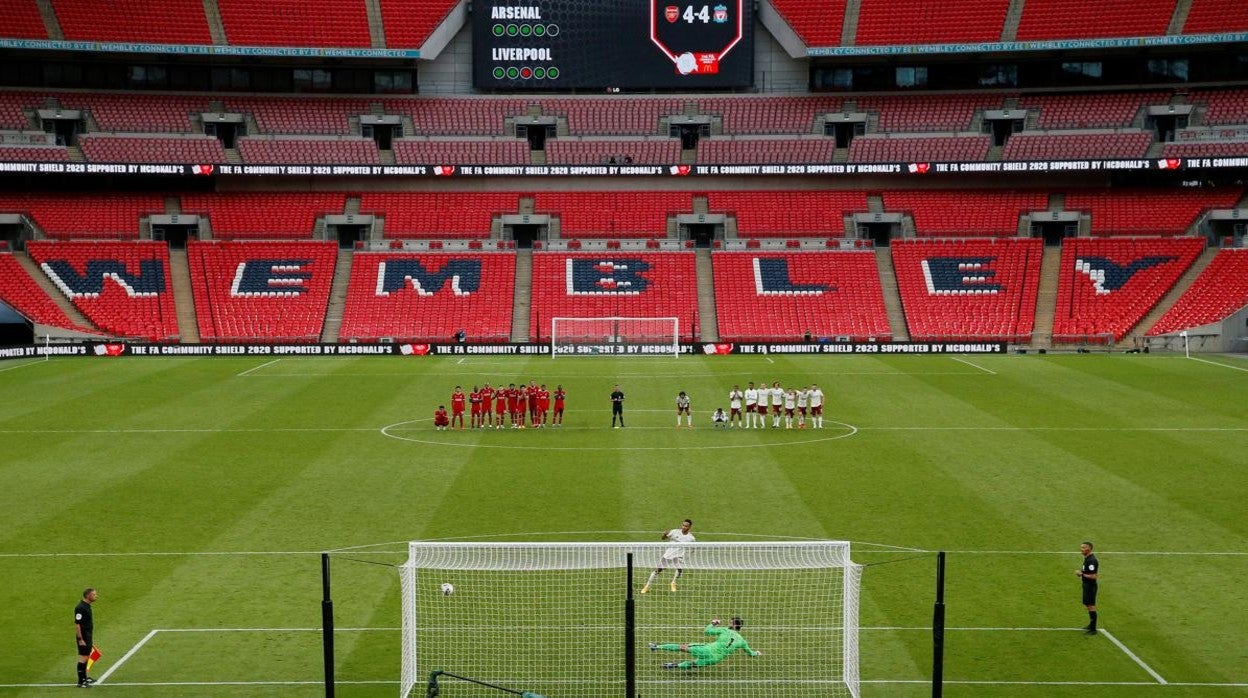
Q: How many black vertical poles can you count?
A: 3